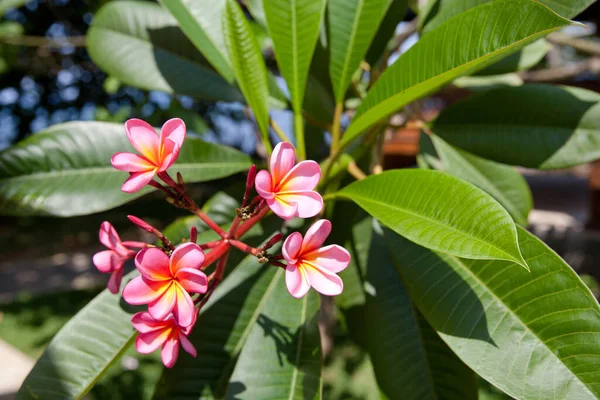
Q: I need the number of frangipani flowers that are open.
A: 6